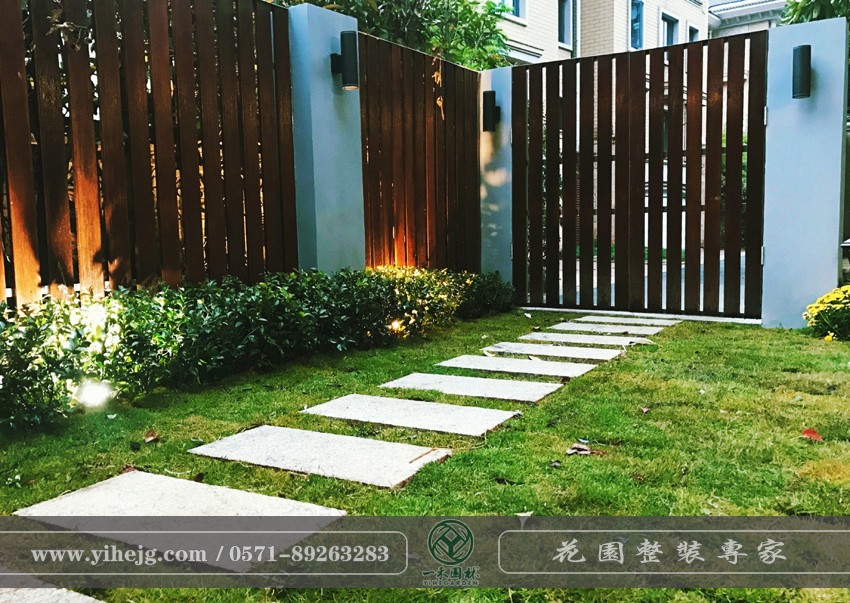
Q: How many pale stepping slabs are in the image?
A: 10